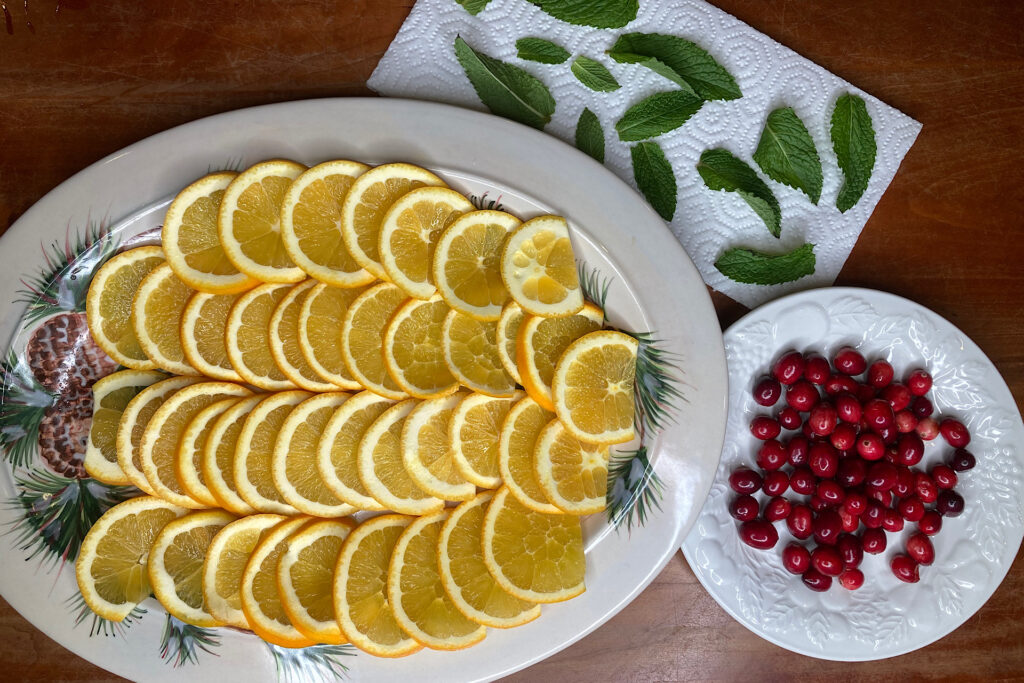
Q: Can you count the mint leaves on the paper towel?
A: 13